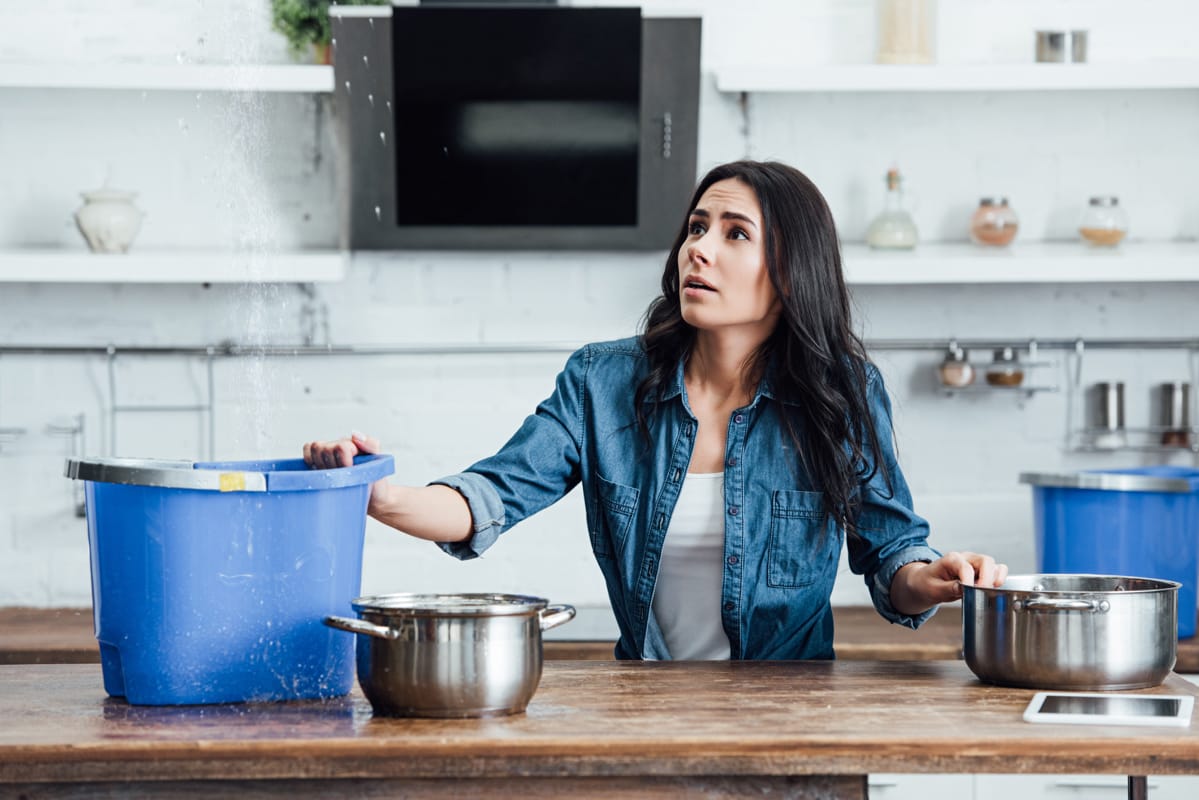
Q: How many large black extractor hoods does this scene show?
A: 1